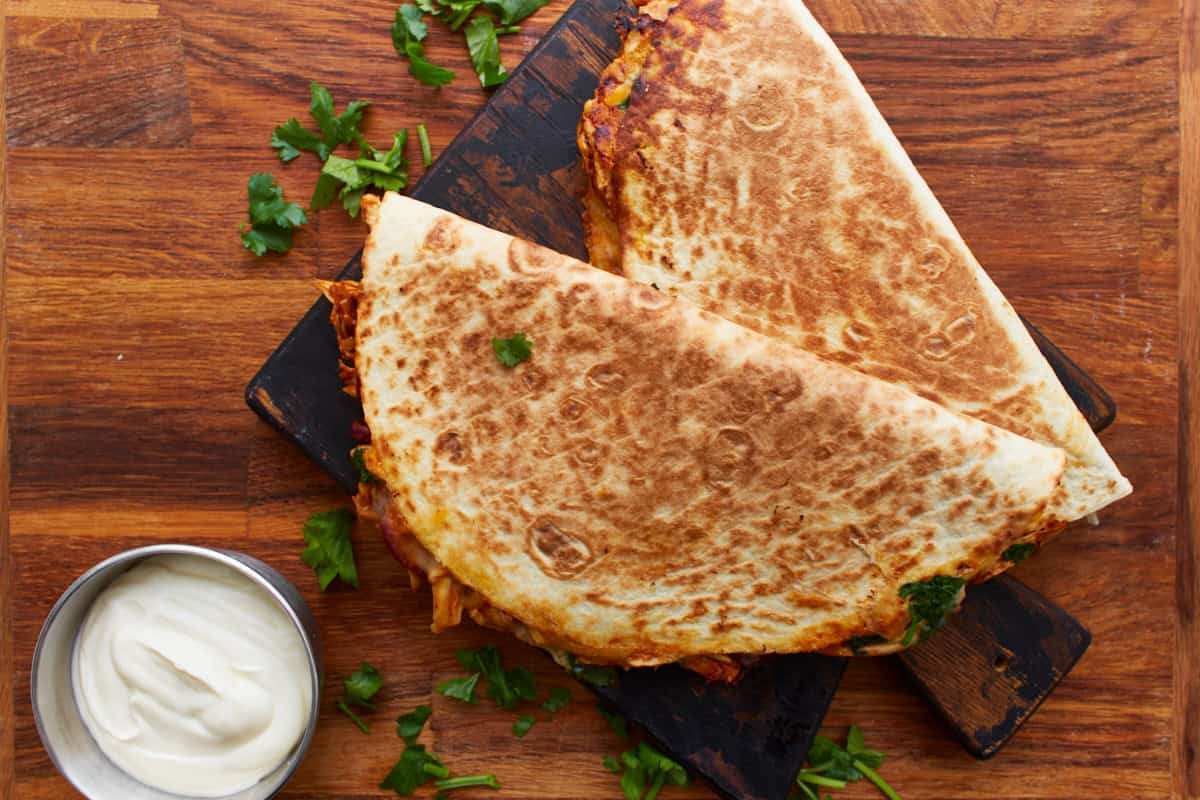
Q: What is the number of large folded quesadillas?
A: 2